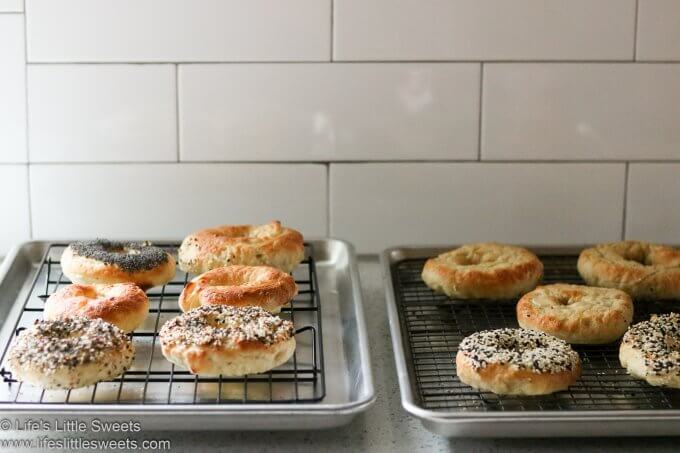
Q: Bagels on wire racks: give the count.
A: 11